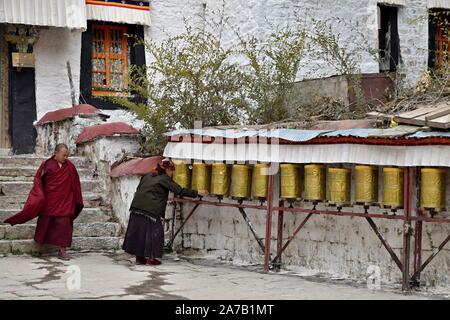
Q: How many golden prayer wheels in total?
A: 11